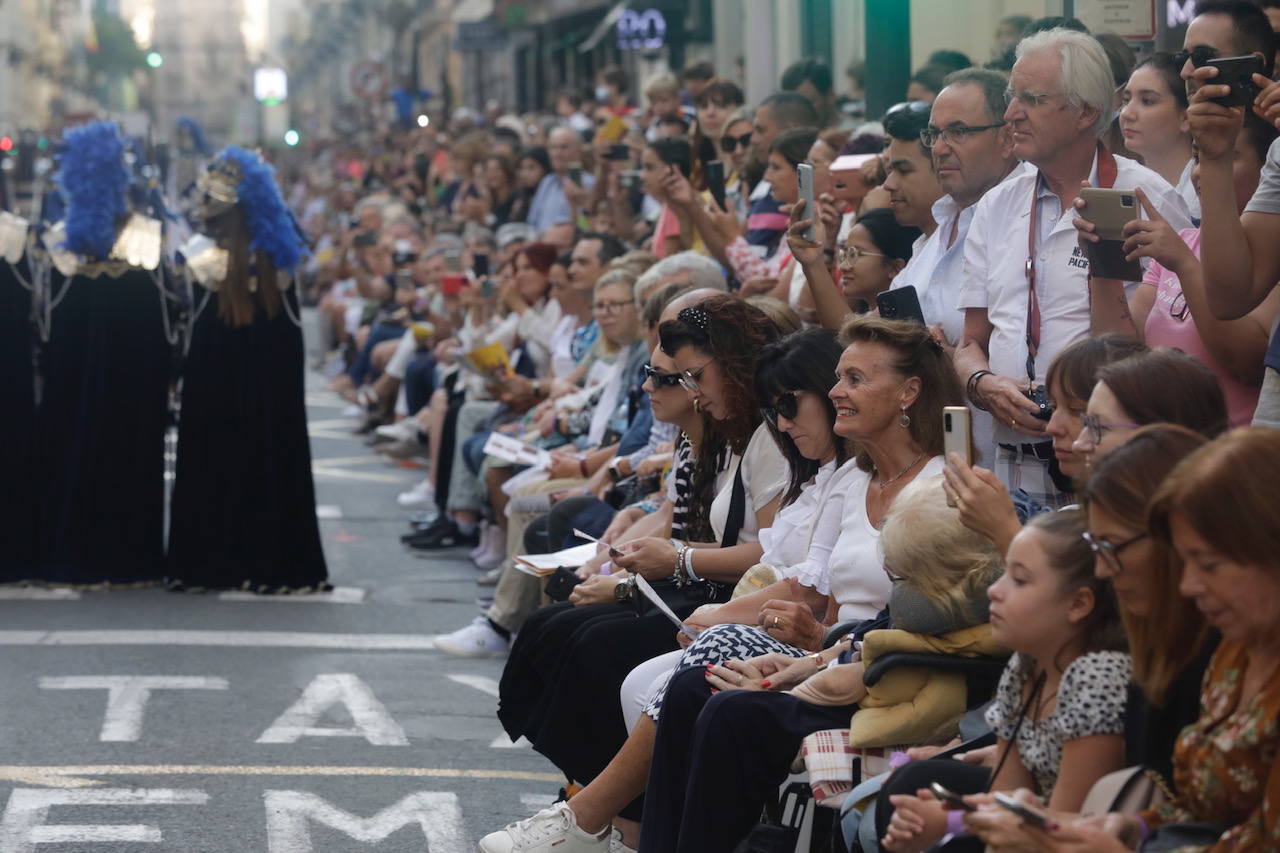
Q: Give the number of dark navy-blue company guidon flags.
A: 0